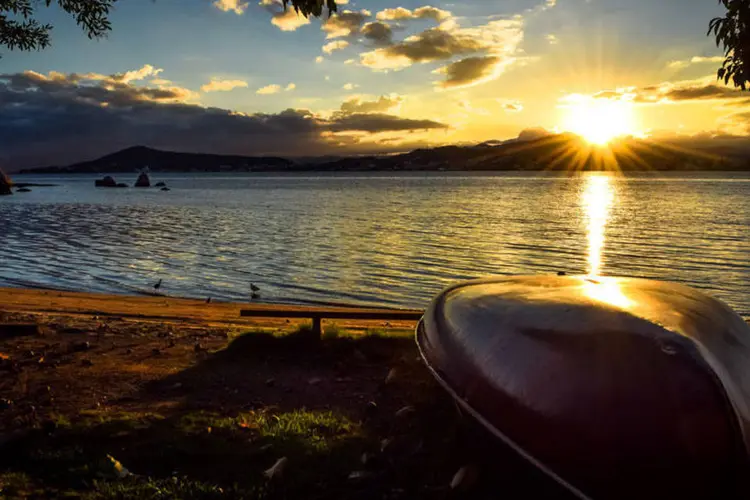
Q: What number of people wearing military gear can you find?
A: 0